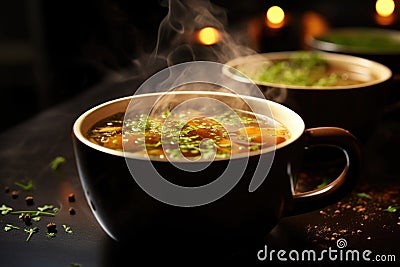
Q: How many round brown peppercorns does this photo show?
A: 7